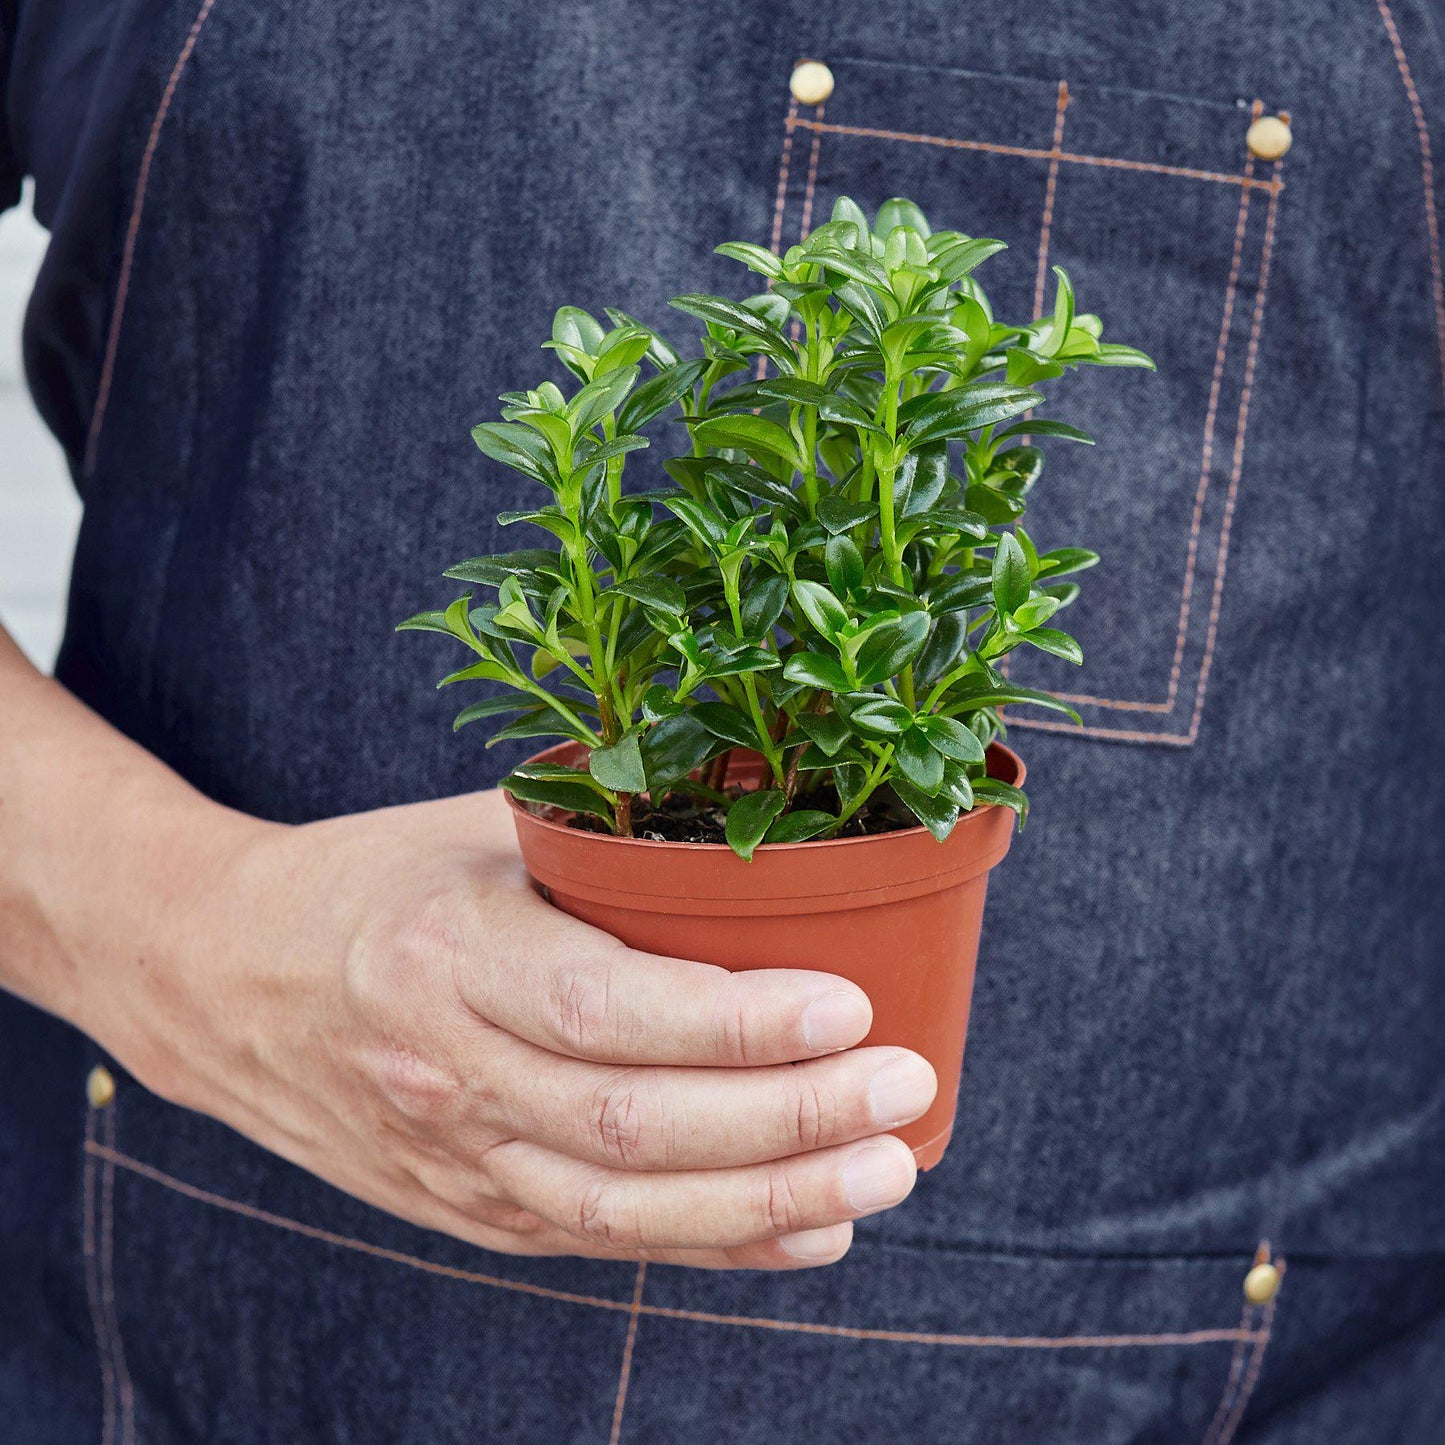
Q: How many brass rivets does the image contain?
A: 4